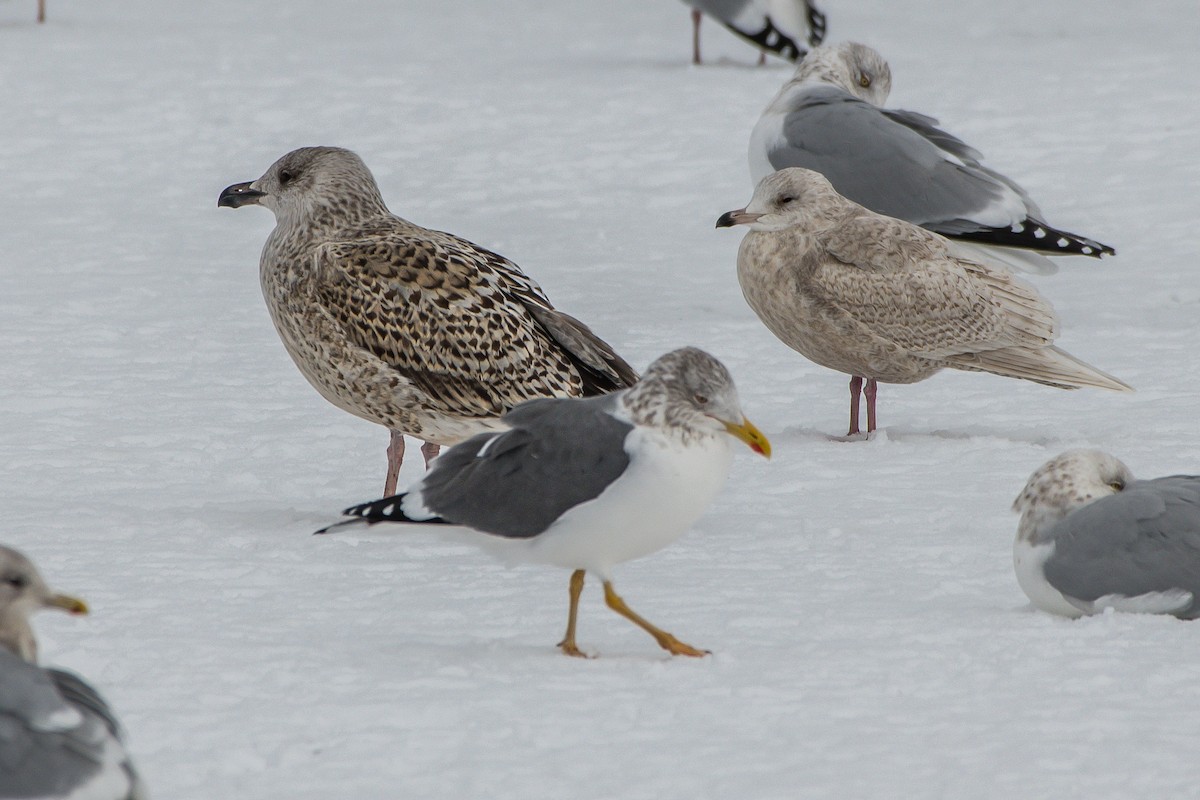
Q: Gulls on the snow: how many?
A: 7